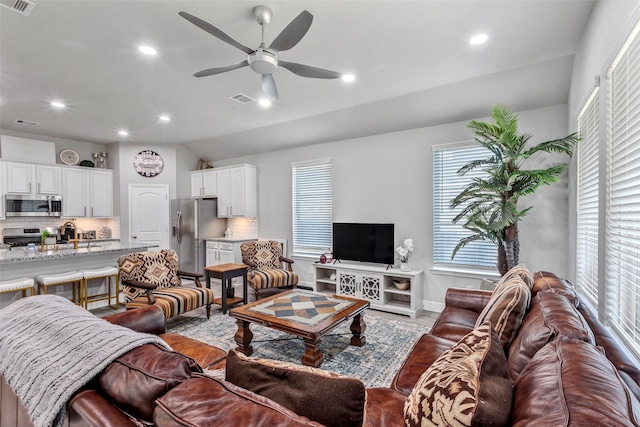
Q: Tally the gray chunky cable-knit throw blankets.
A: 1